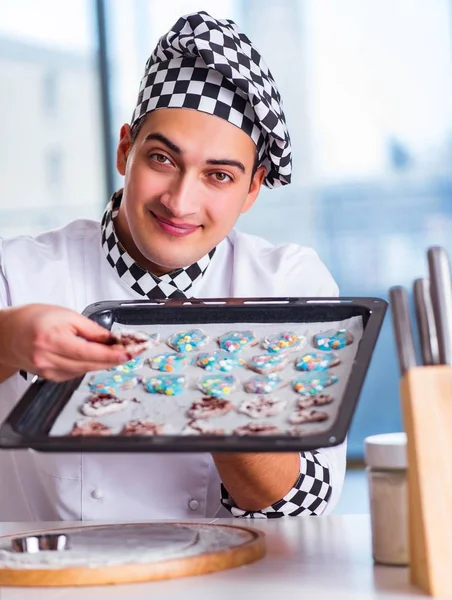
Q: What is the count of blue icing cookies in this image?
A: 14